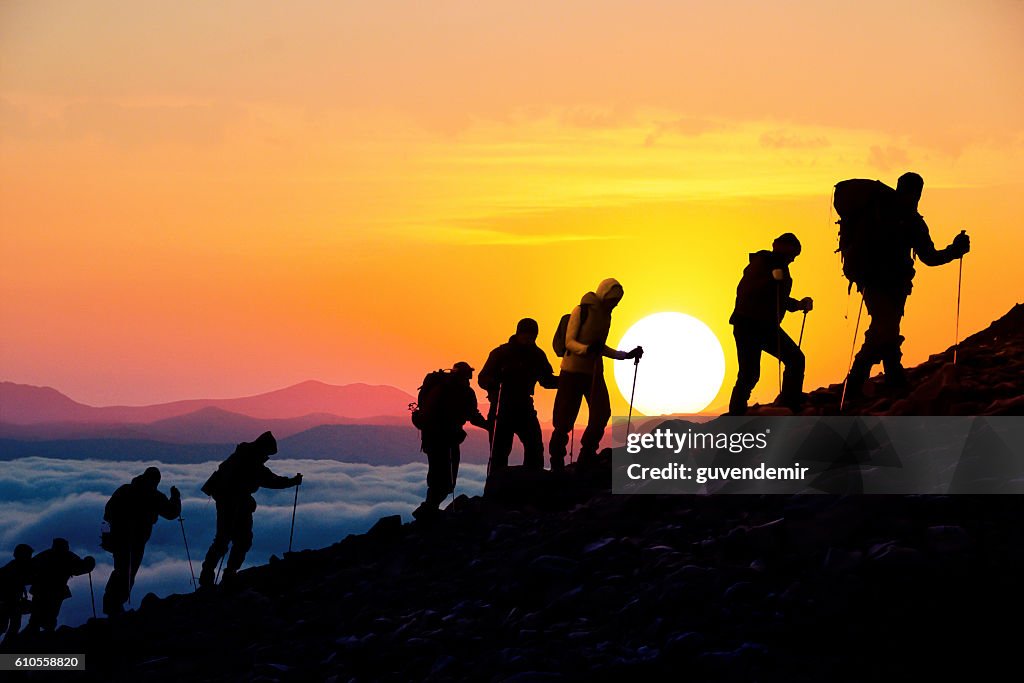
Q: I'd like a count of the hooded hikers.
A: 2